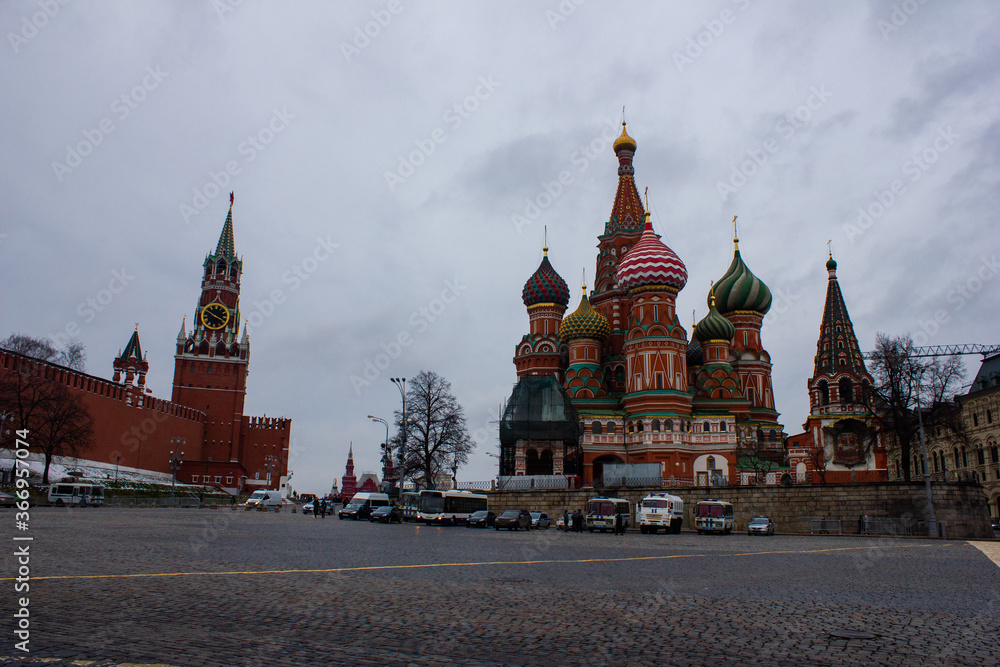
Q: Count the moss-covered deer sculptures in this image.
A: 0